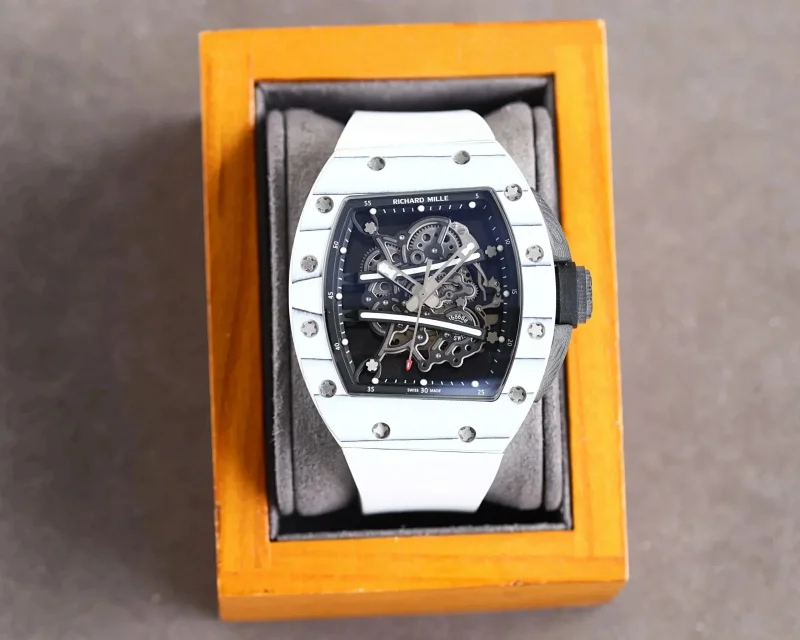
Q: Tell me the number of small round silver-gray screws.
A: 12